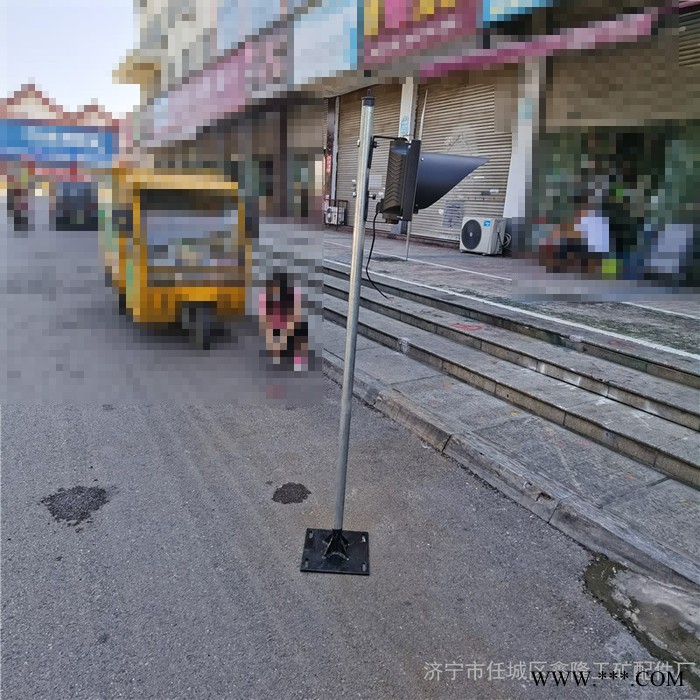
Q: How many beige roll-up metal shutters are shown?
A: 2